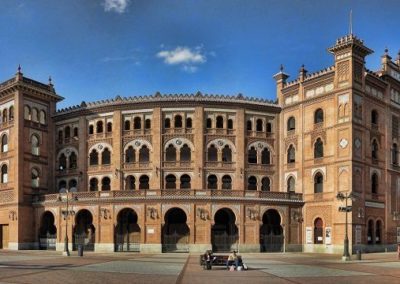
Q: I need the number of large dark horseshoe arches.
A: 6